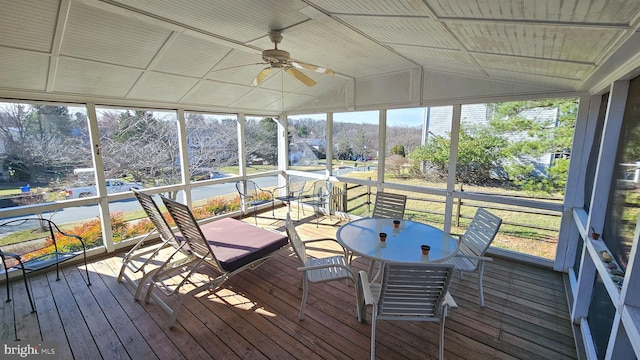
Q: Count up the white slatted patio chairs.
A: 4